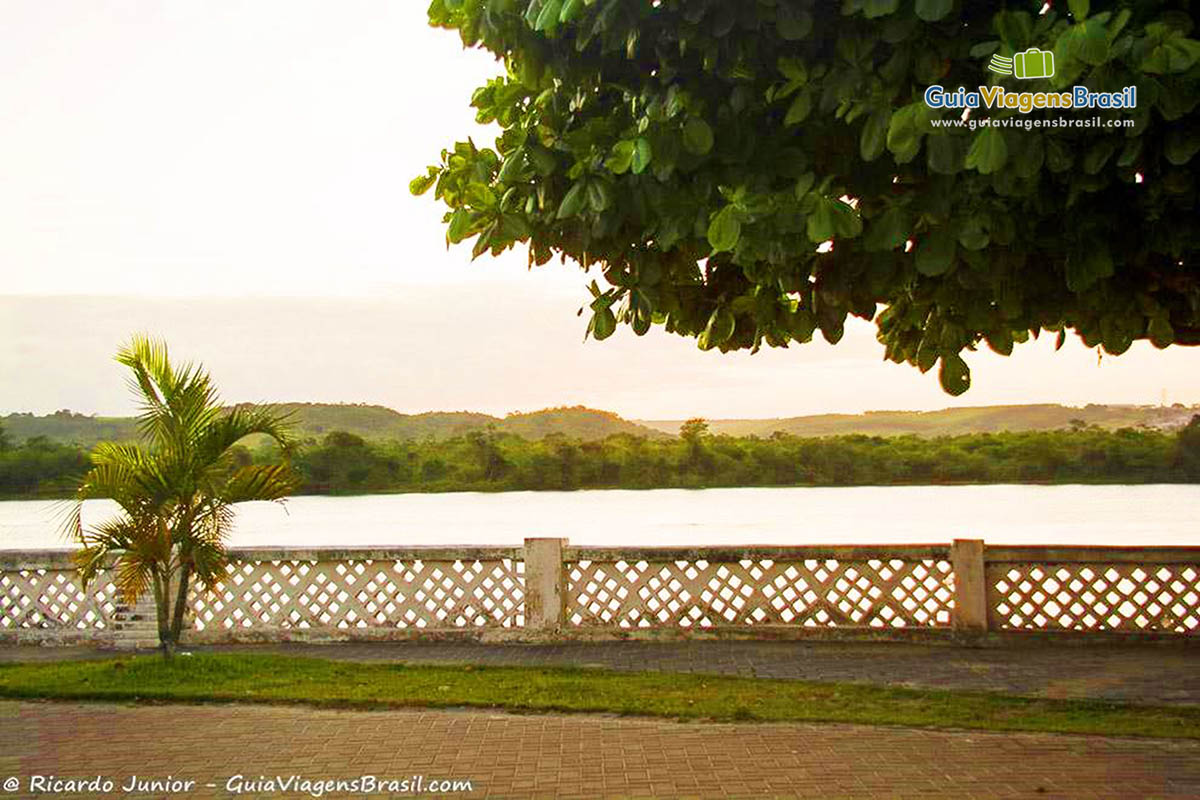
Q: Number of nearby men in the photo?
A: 0